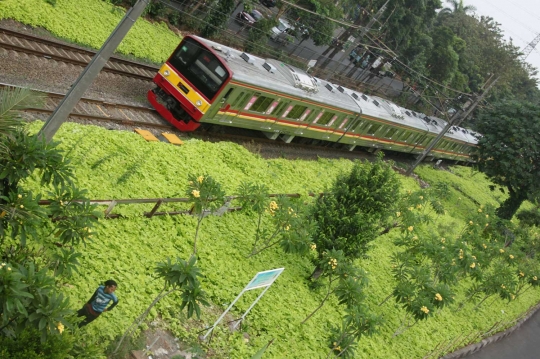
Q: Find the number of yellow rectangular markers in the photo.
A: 2